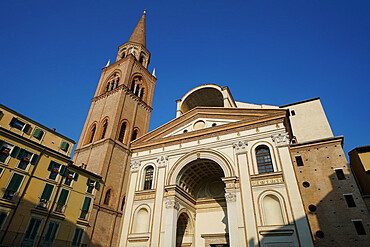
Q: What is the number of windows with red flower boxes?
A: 5